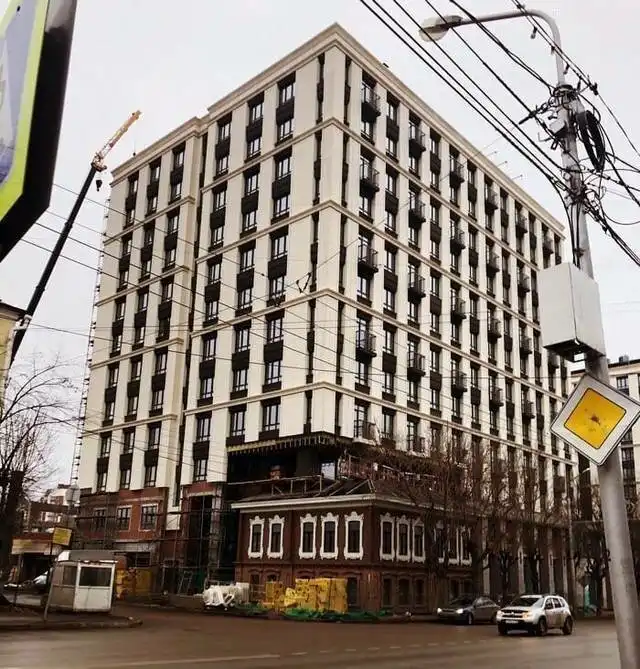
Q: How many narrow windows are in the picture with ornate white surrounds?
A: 11